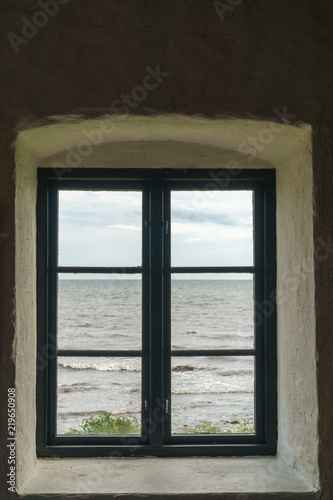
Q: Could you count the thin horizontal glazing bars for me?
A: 4